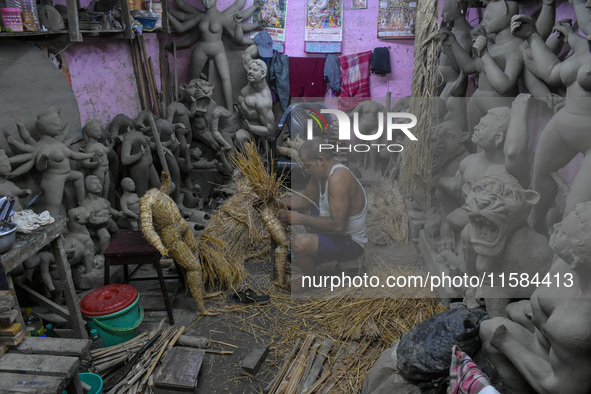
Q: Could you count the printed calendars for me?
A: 3